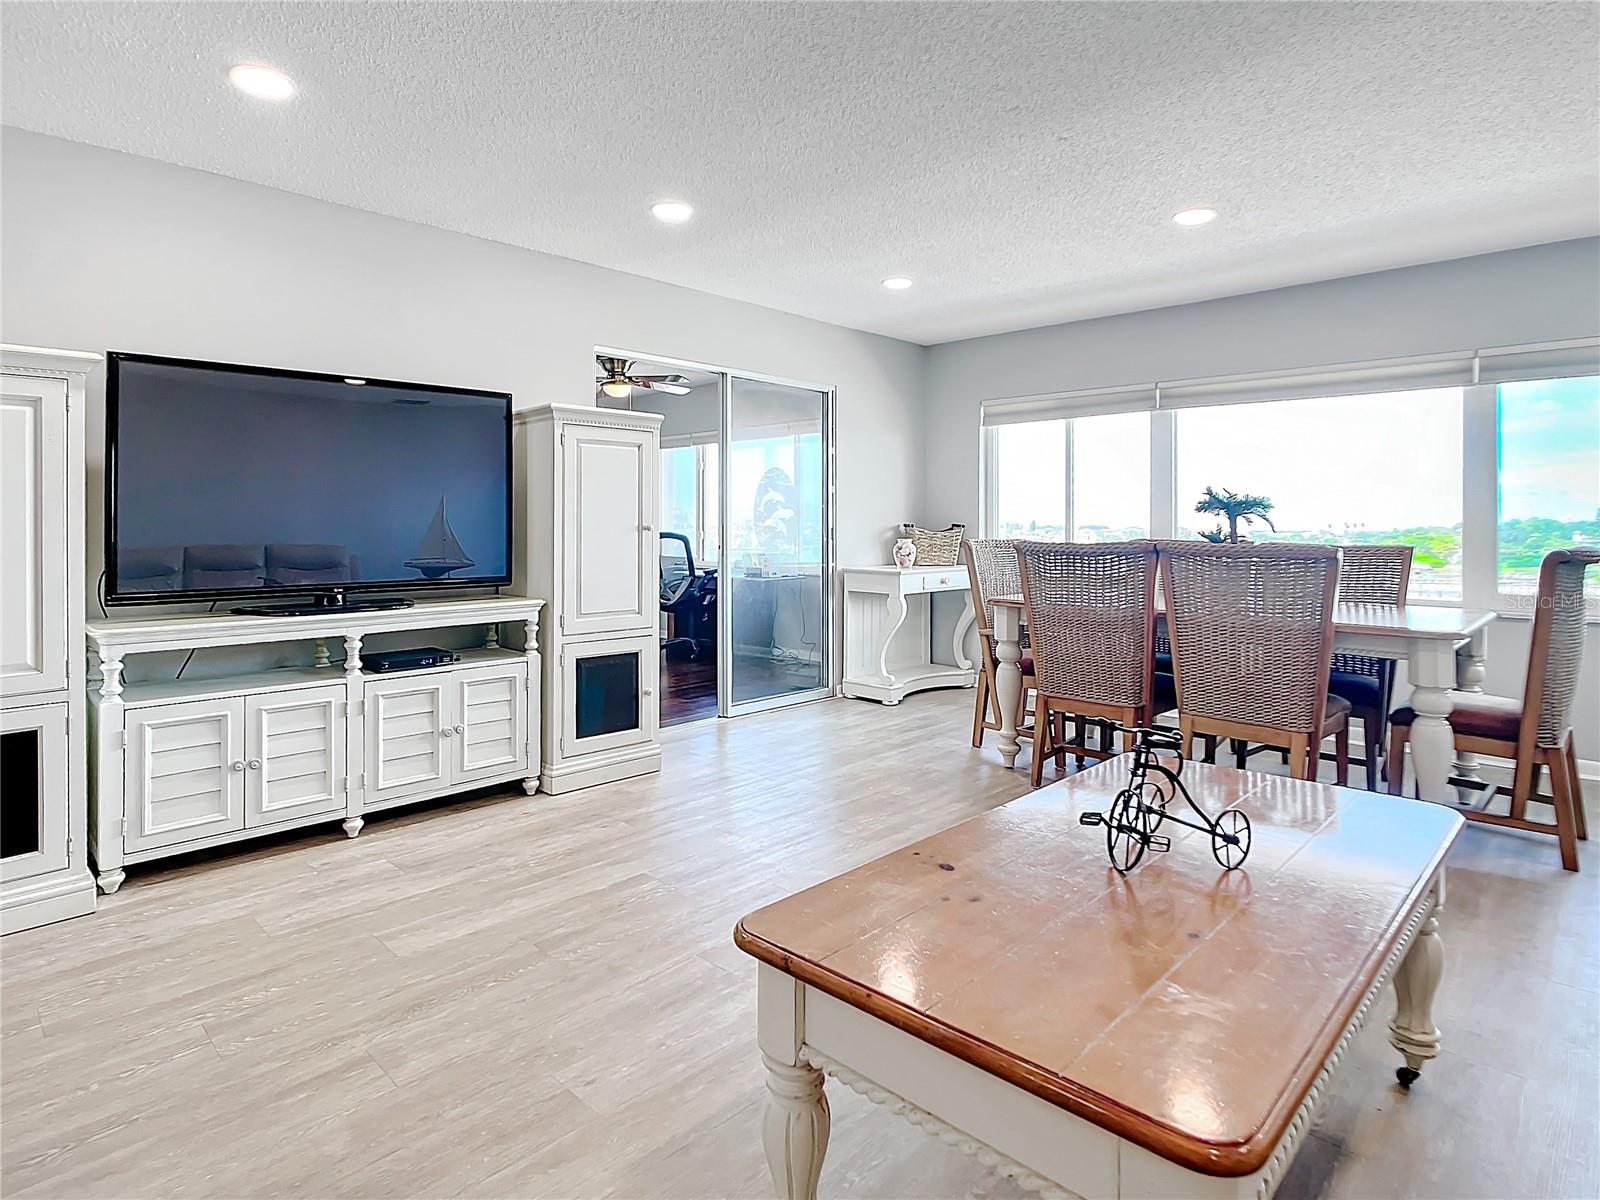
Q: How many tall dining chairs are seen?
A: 6